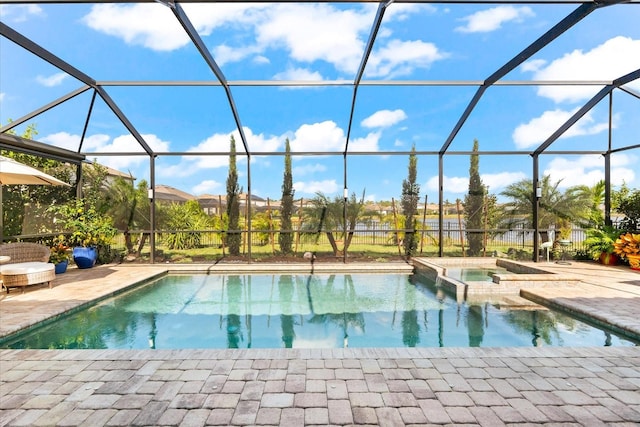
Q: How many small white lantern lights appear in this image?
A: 3